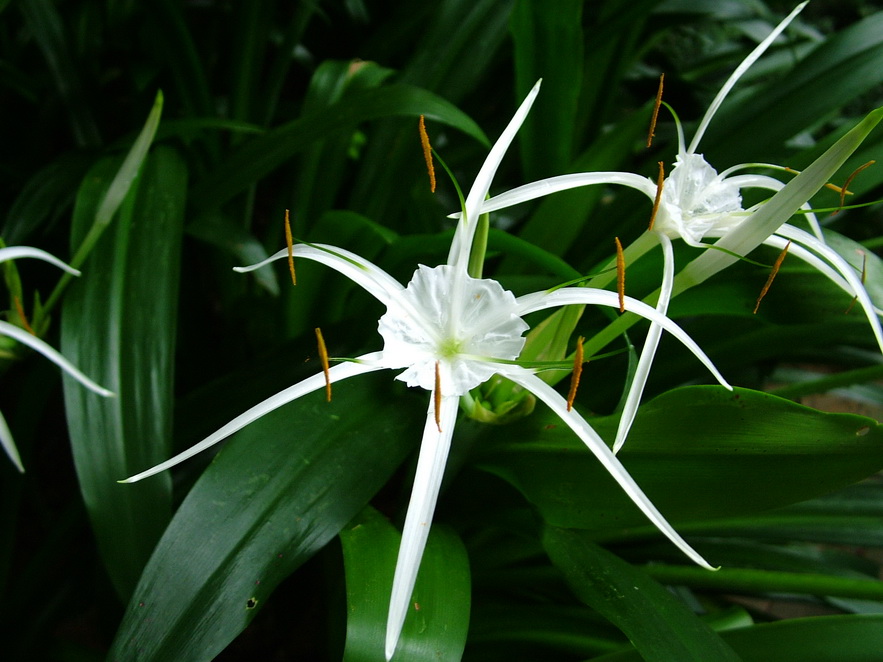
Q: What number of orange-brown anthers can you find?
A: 12